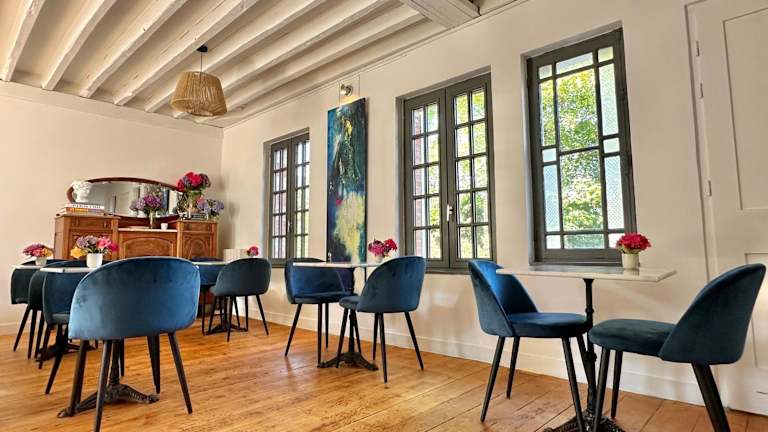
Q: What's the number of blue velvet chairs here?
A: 10